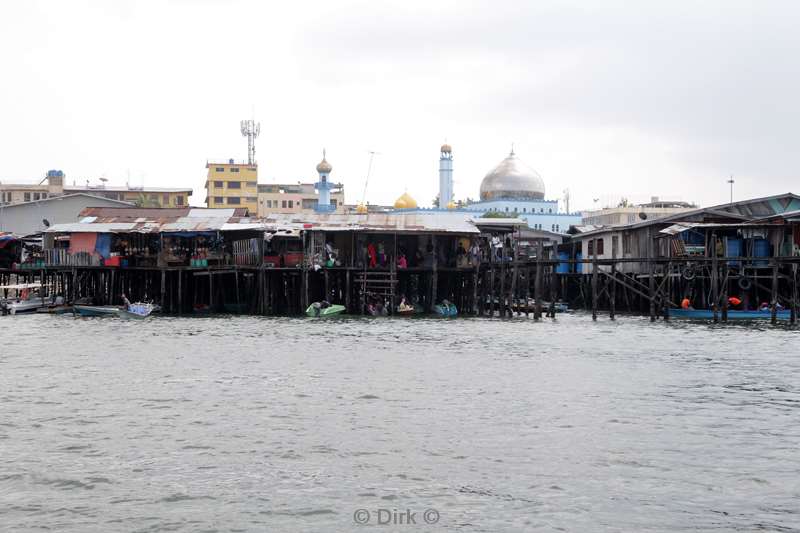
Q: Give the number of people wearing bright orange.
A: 2